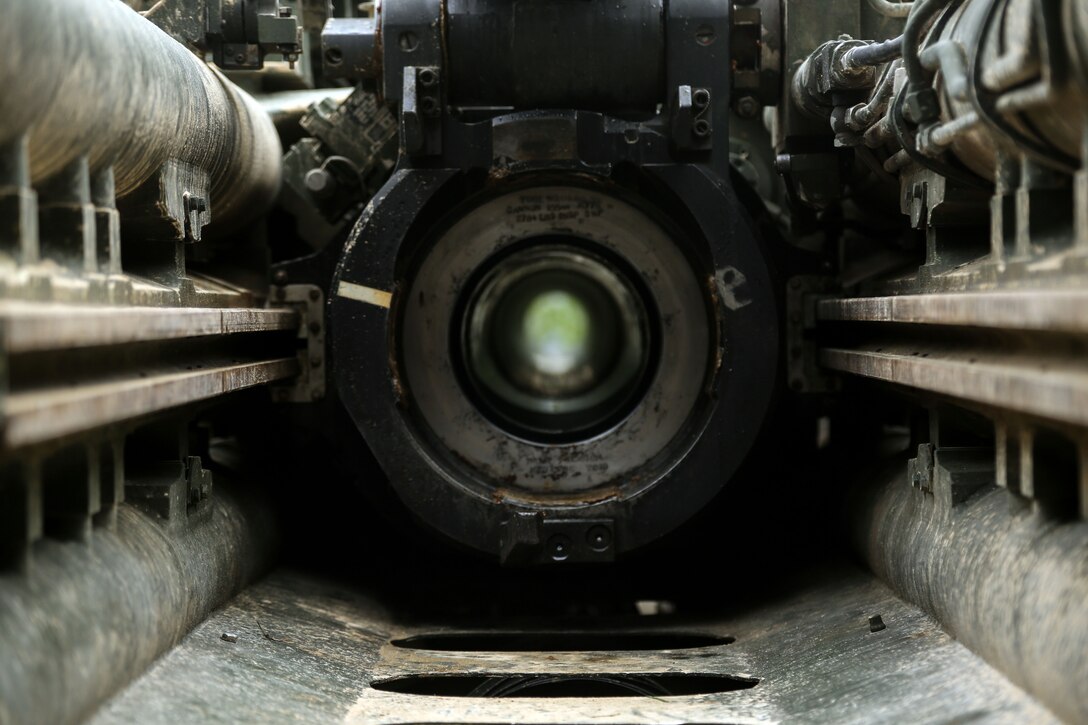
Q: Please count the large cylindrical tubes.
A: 4